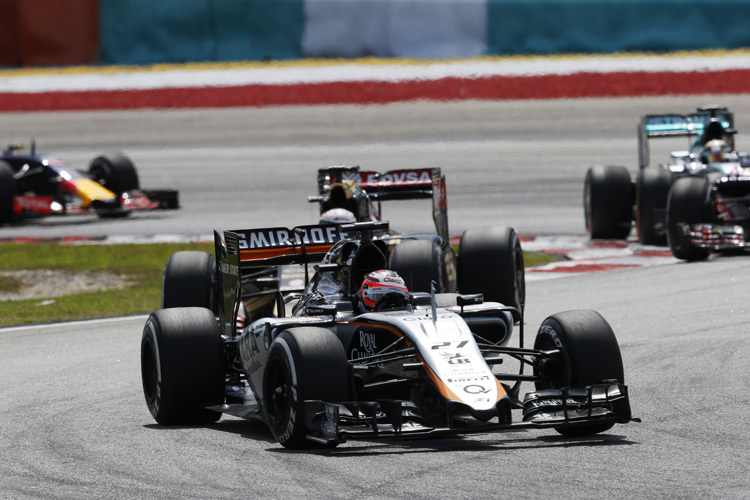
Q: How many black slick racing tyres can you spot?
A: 11